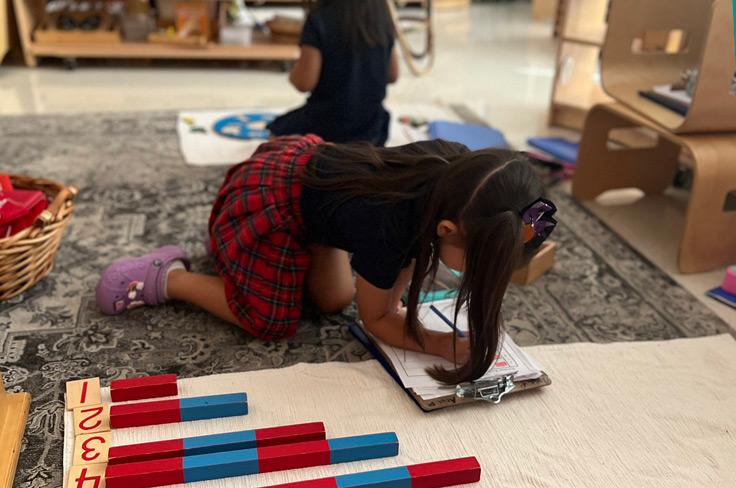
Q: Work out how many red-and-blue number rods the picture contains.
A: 5